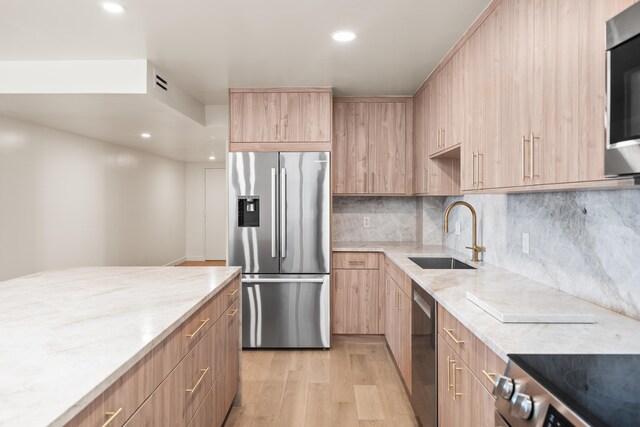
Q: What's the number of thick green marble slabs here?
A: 0